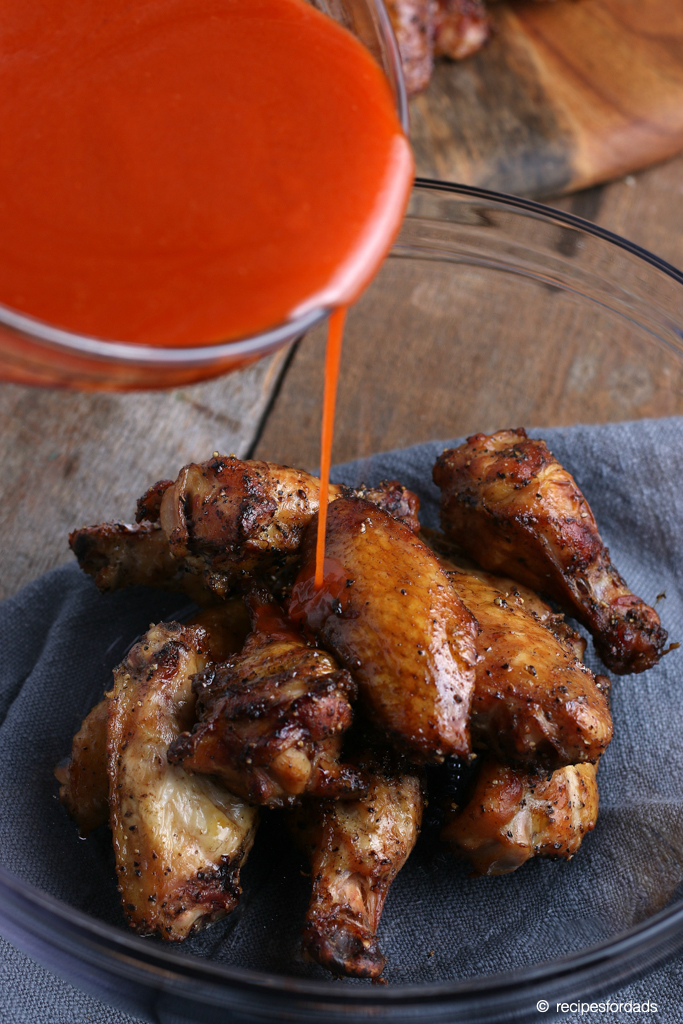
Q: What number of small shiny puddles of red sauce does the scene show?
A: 1